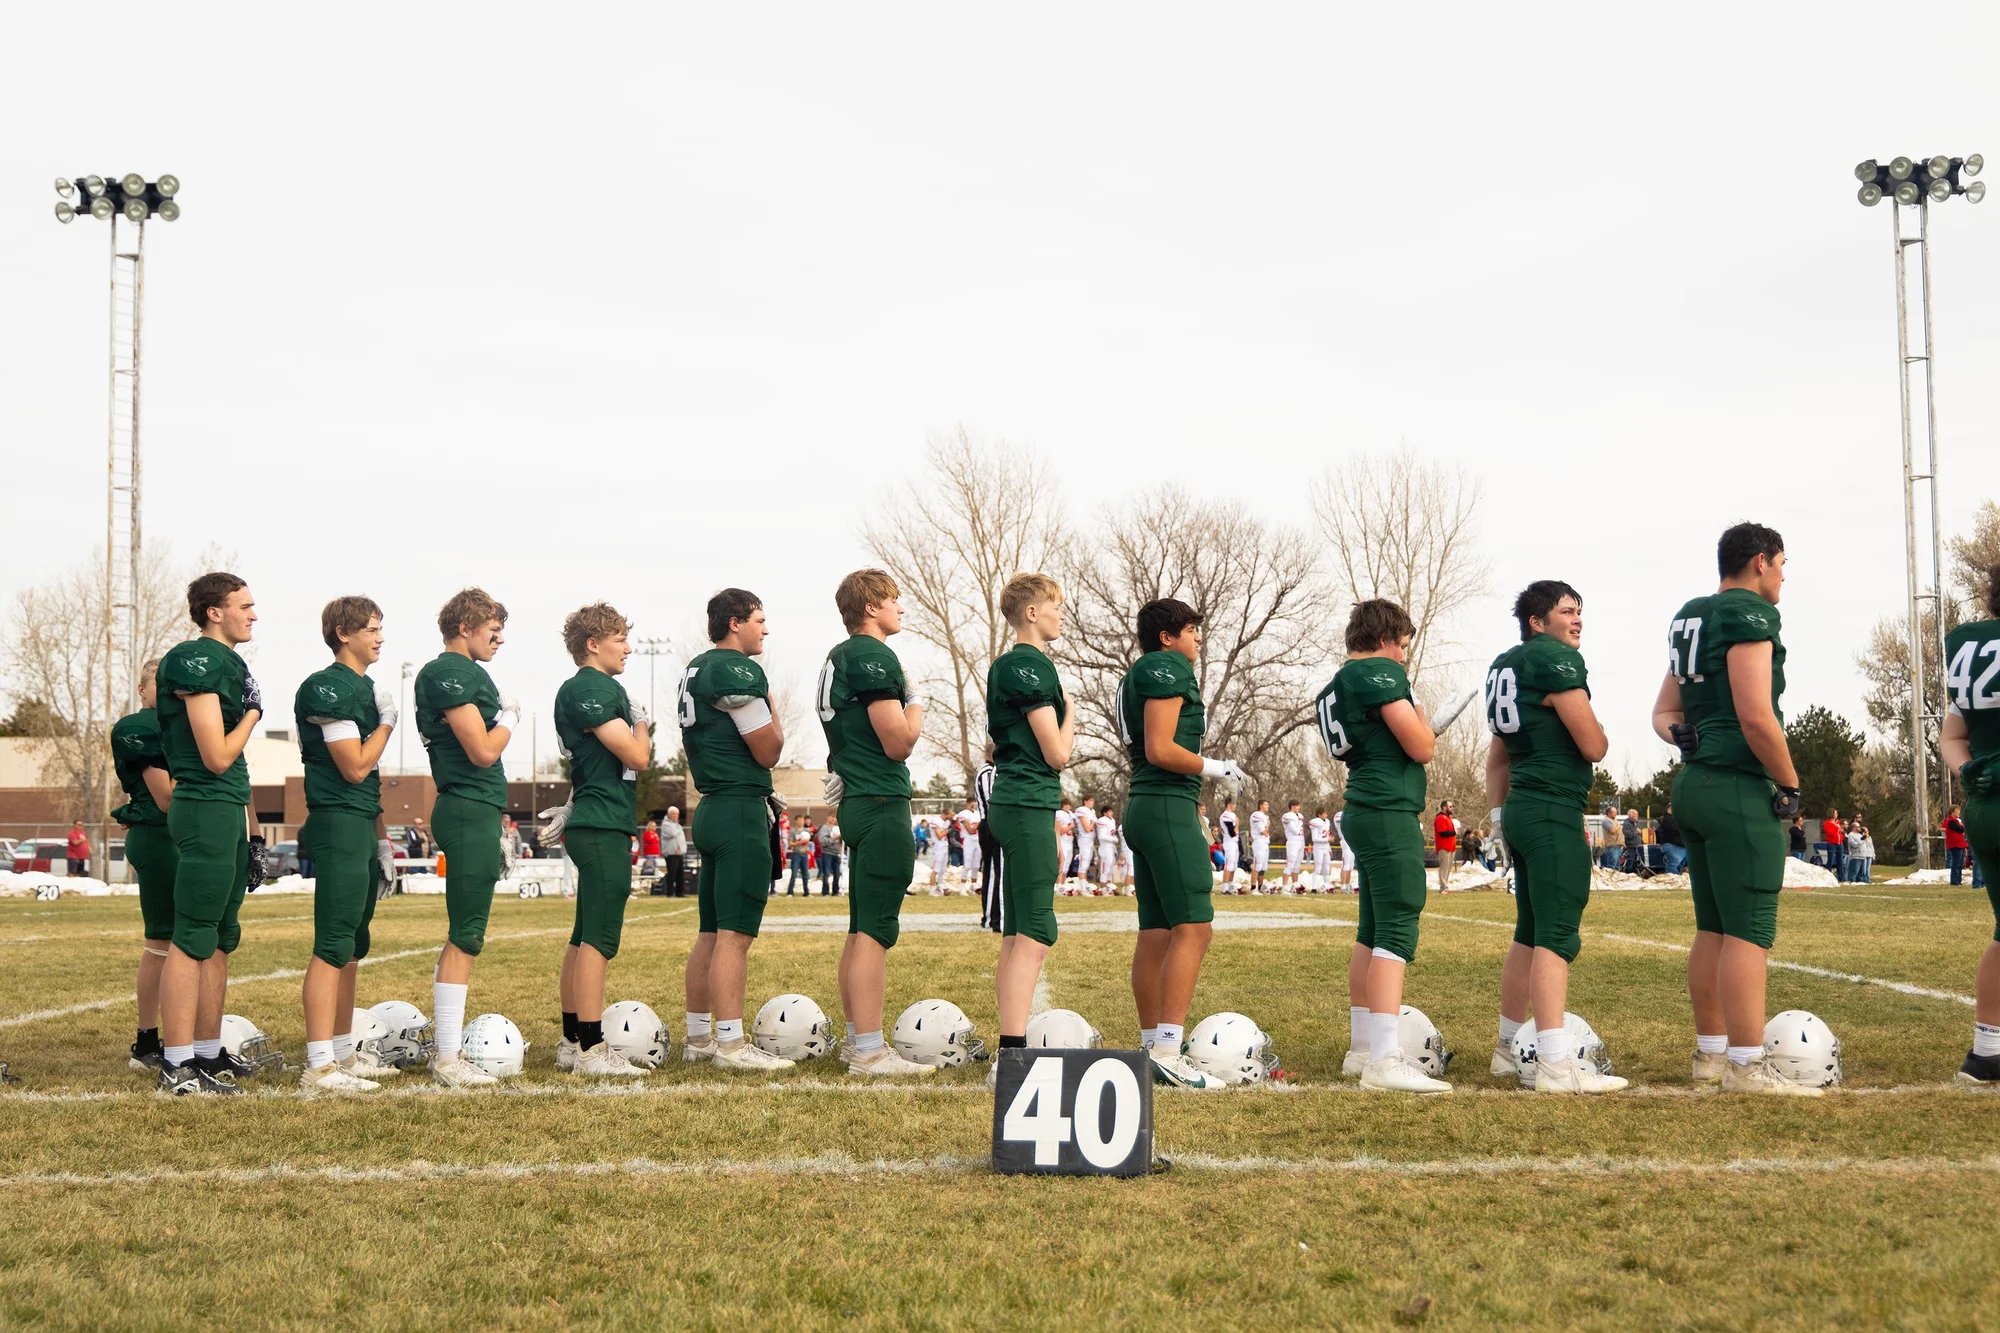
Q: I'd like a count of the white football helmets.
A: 12